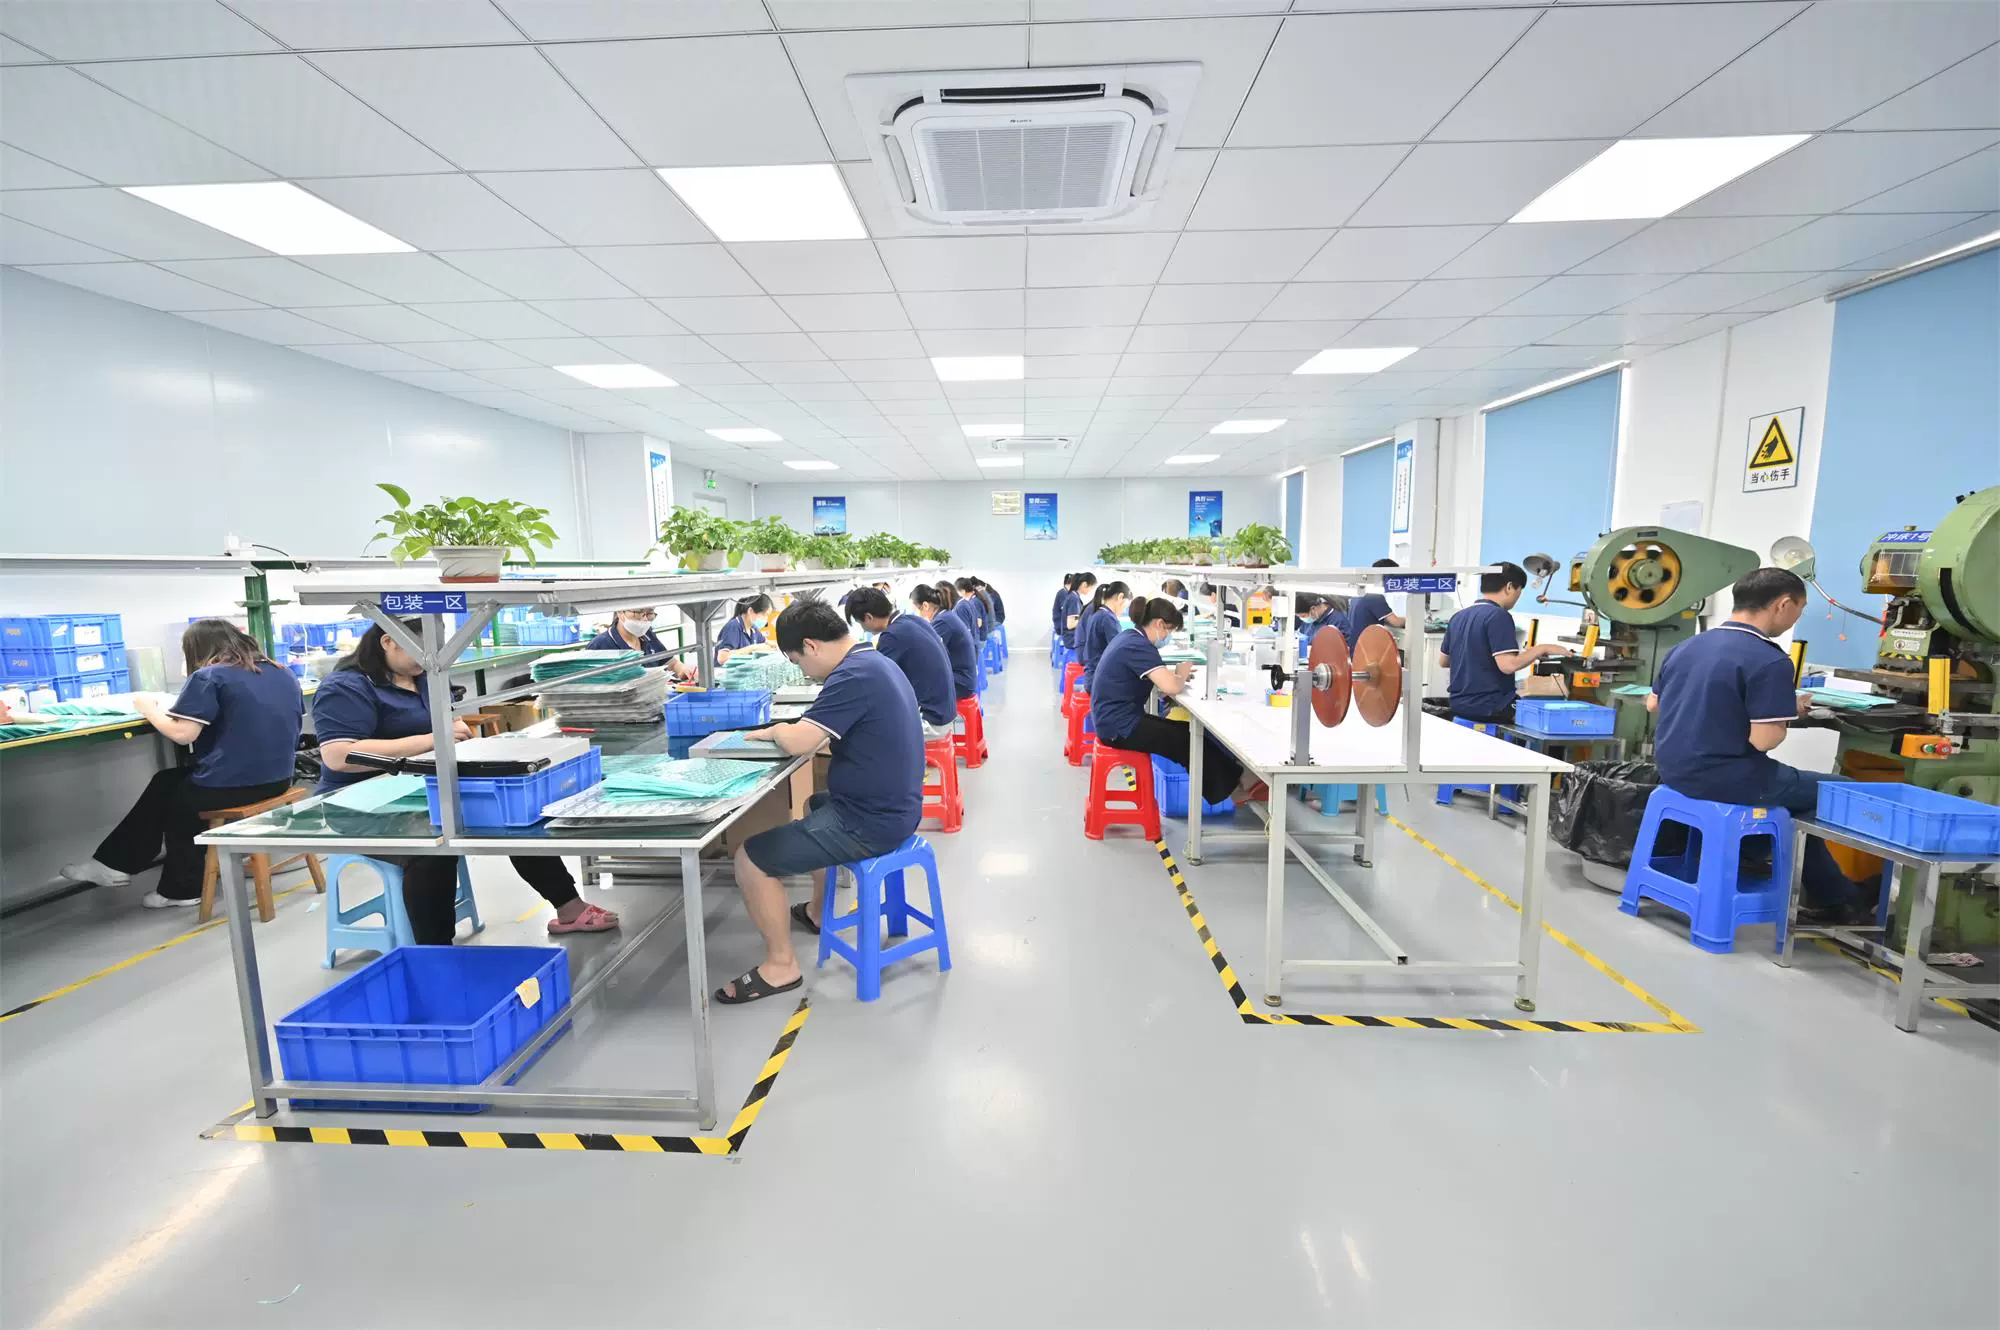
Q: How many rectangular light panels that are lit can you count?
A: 12